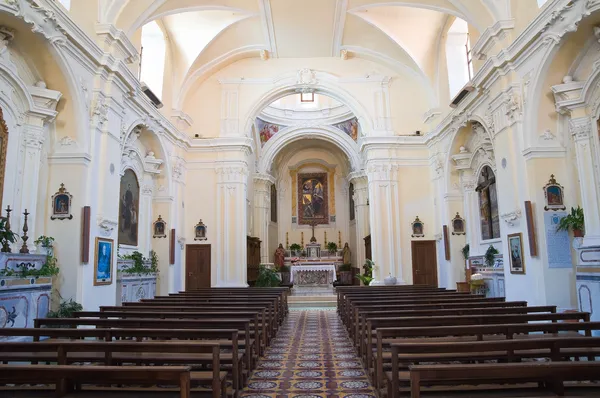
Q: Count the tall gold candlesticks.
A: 4